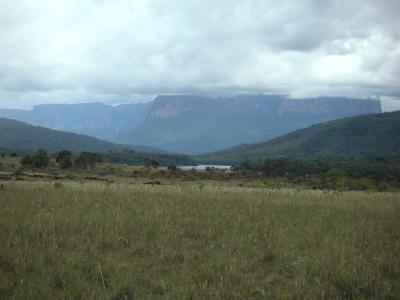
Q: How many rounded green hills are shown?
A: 2